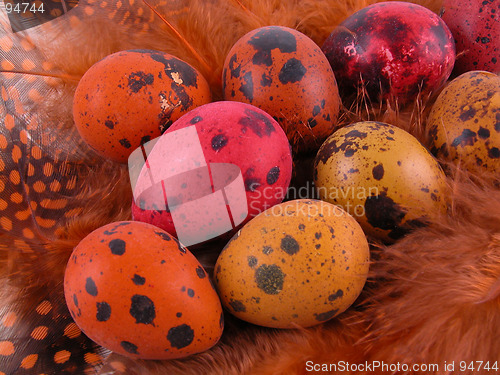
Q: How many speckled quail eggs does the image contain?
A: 9